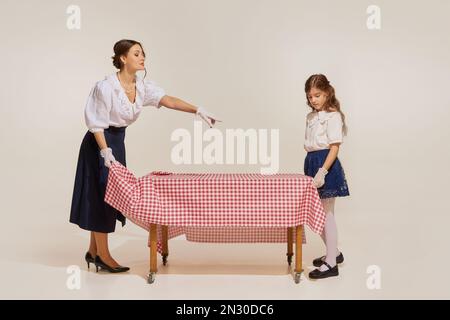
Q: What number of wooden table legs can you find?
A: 4